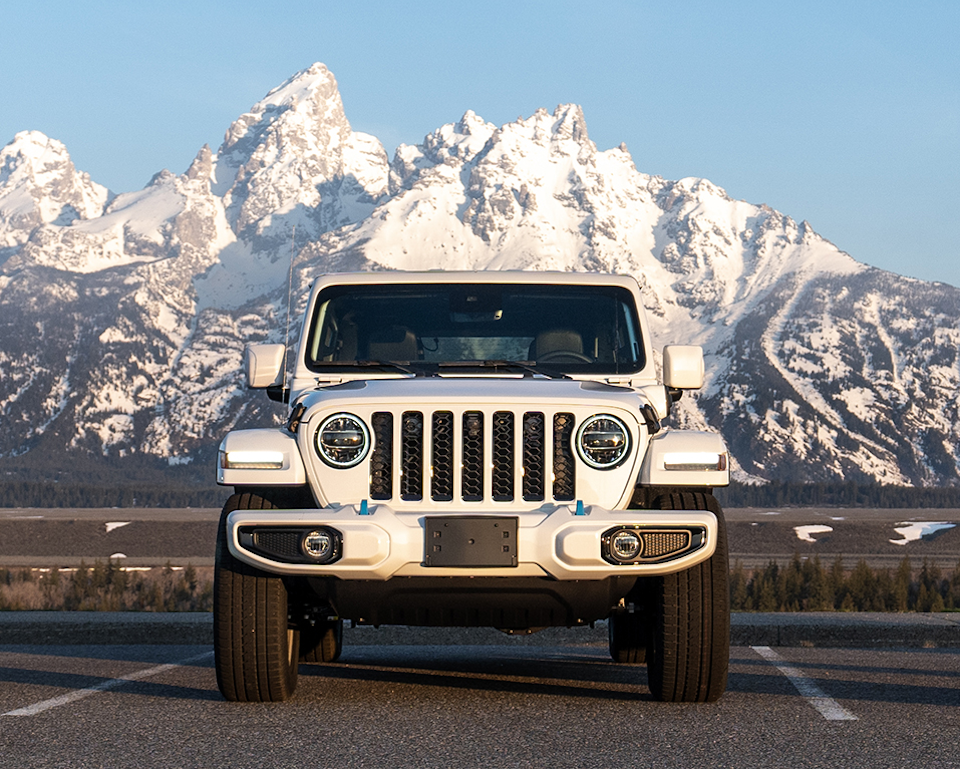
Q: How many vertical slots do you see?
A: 7